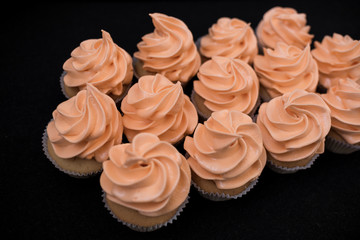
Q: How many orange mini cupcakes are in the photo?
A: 13